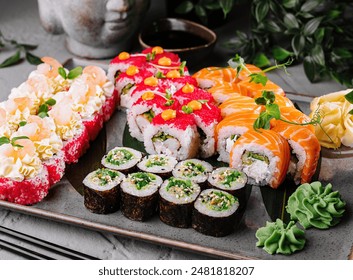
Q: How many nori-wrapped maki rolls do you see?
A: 8